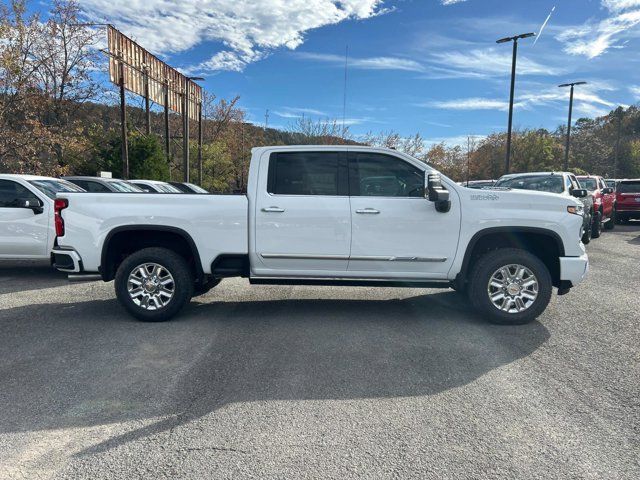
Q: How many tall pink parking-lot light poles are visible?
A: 0